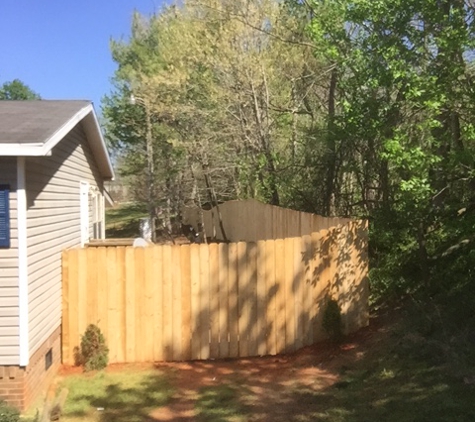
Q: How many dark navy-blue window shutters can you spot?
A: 1